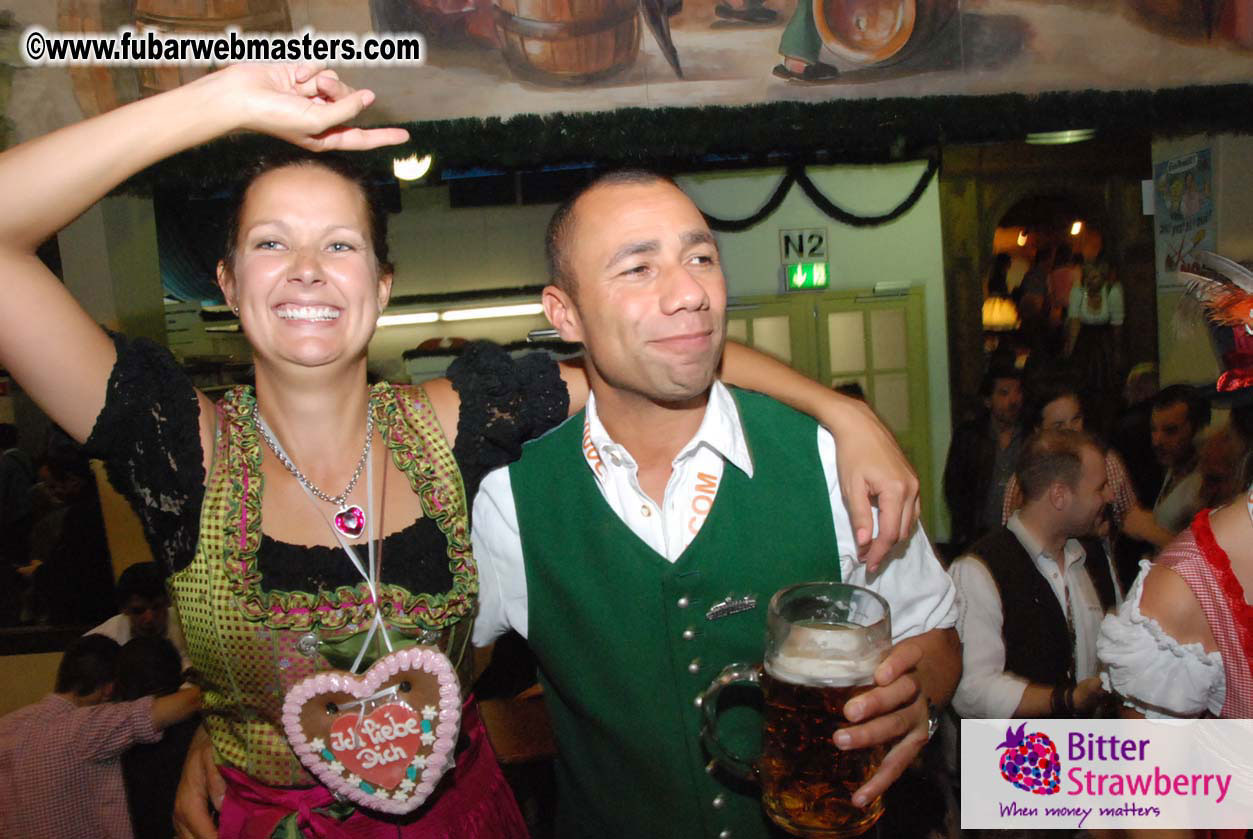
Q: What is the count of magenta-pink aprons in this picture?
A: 1